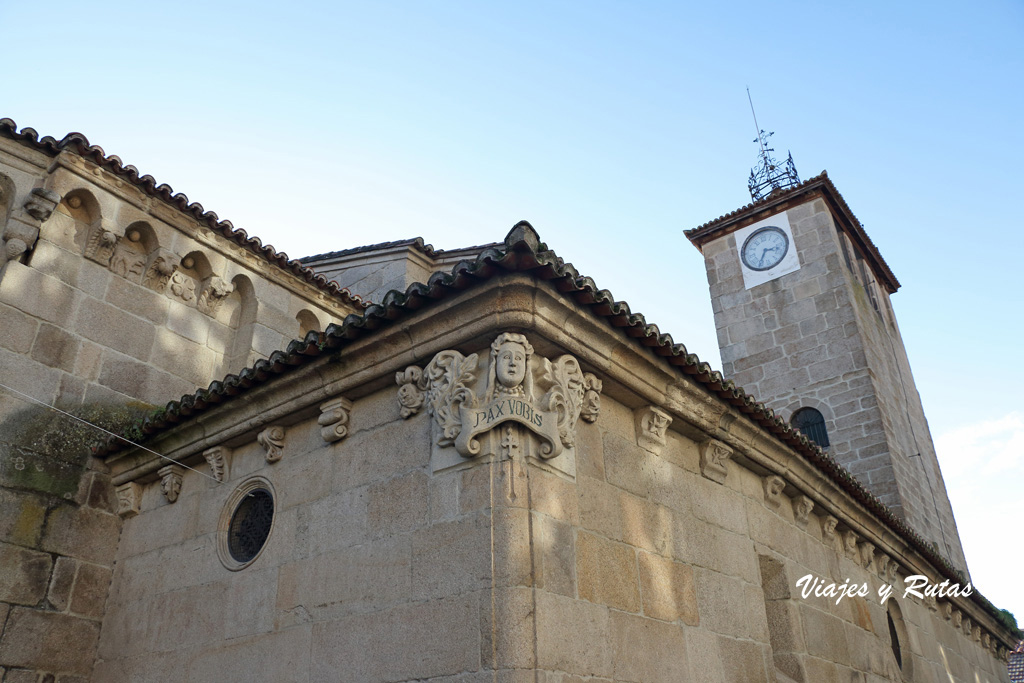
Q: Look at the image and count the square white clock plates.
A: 1